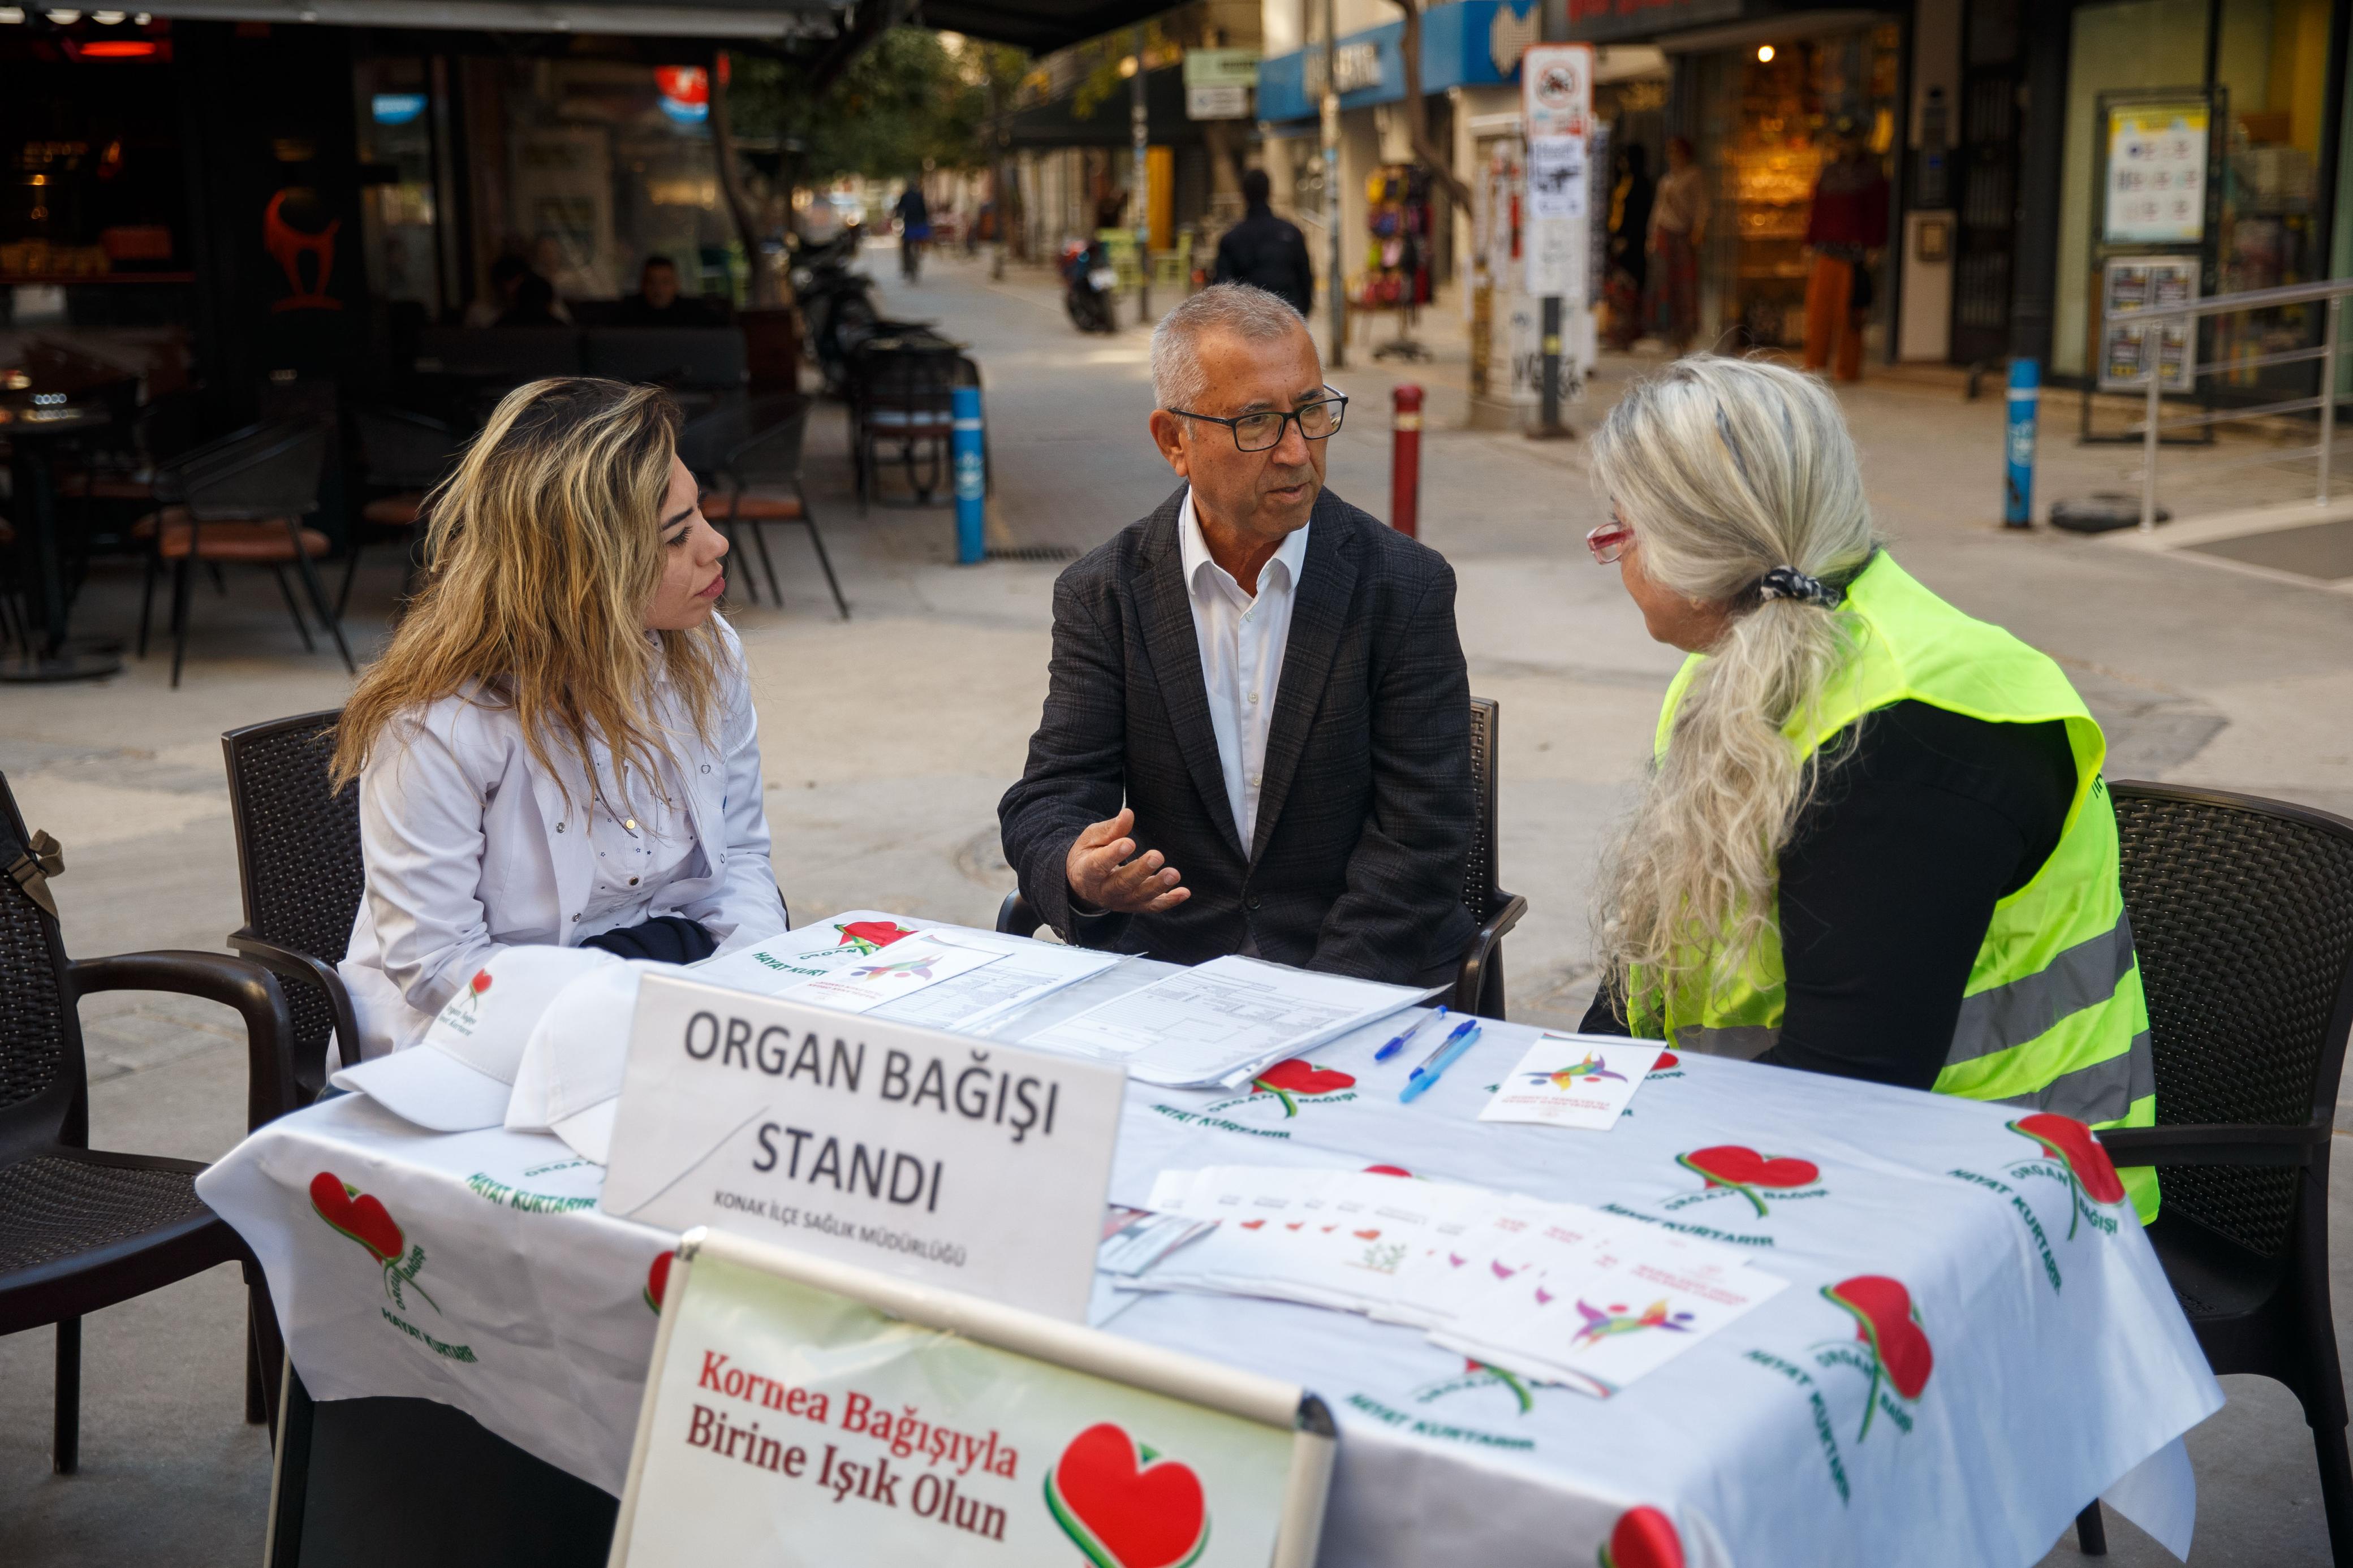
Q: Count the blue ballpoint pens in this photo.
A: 3